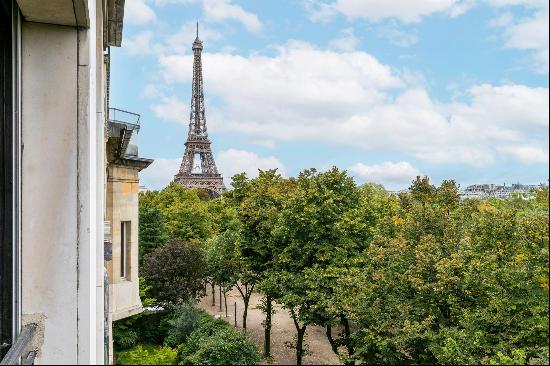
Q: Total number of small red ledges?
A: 0